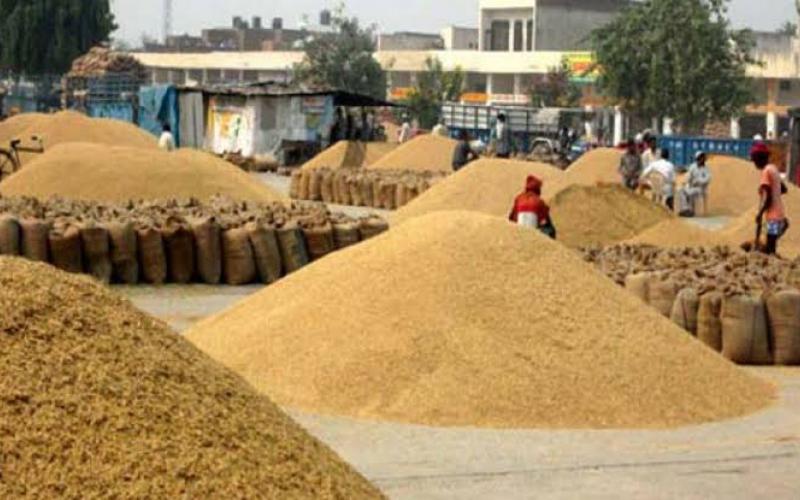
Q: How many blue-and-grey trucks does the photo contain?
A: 1